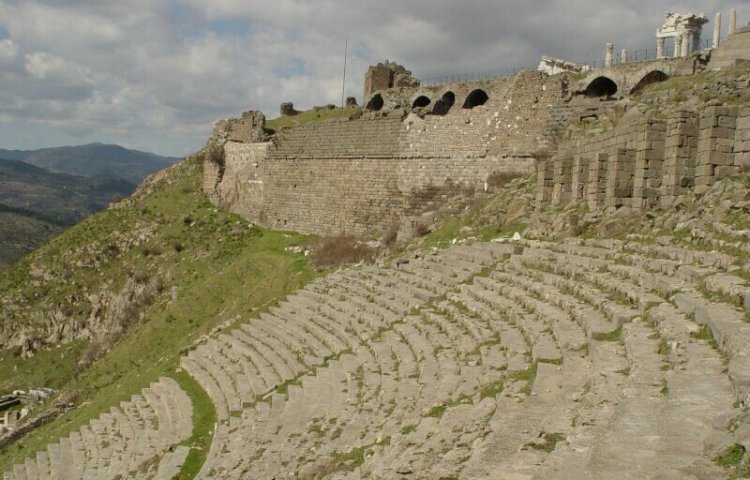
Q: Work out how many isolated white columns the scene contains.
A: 4